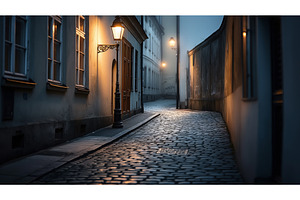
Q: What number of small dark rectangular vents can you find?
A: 3